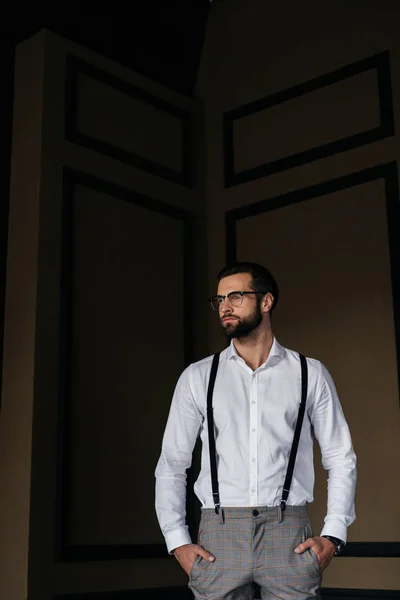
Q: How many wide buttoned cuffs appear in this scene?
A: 2